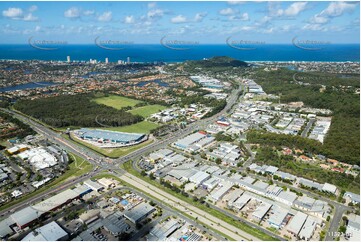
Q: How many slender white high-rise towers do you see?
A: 3